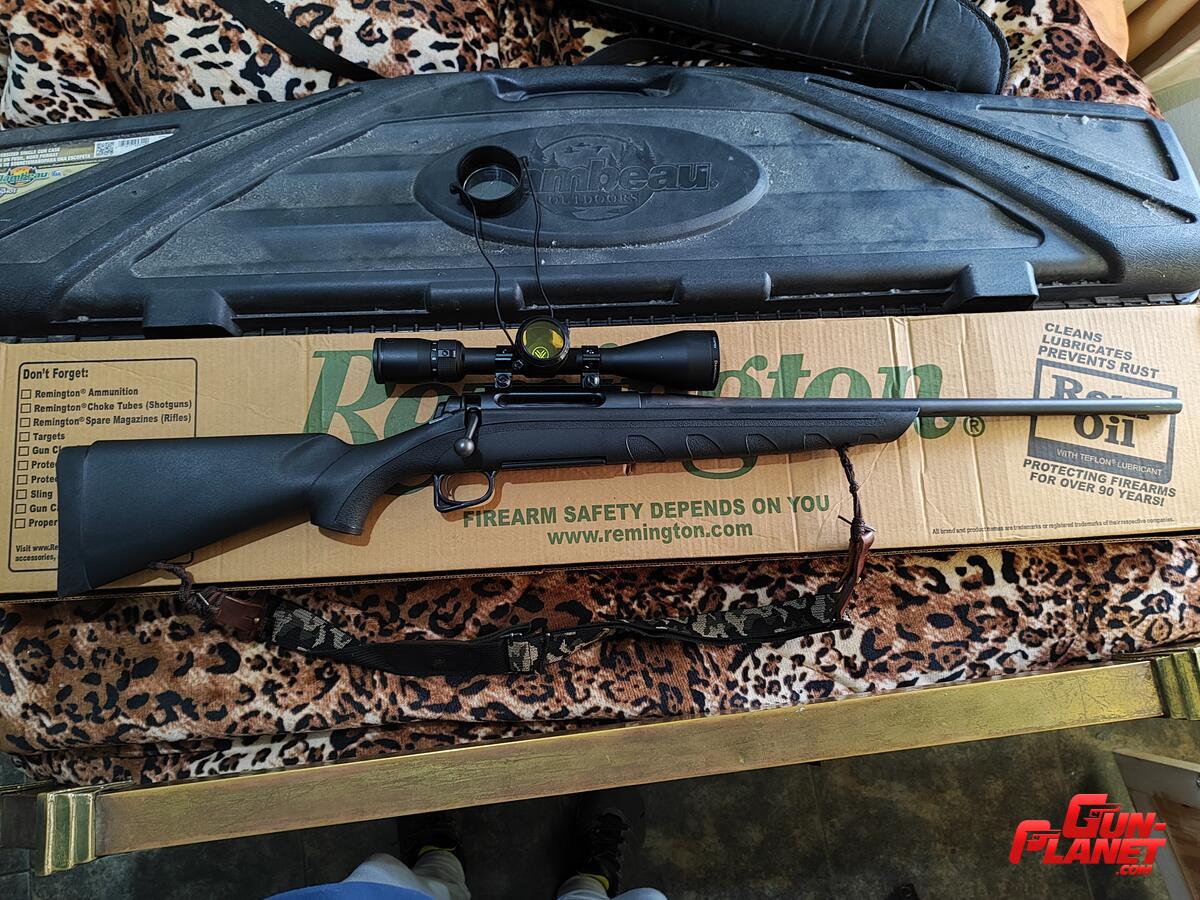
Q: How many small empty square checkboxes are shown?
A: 10